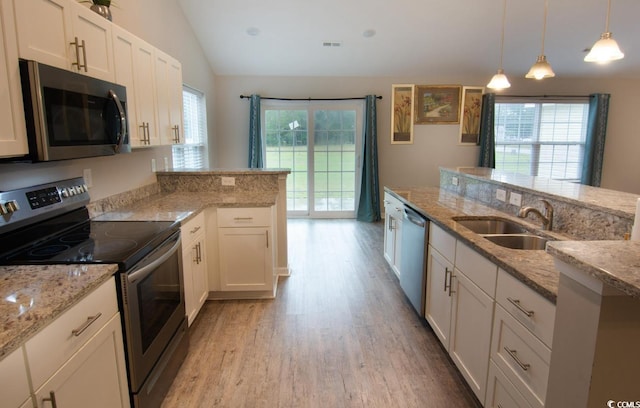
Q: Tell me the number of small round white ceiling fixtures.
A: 2